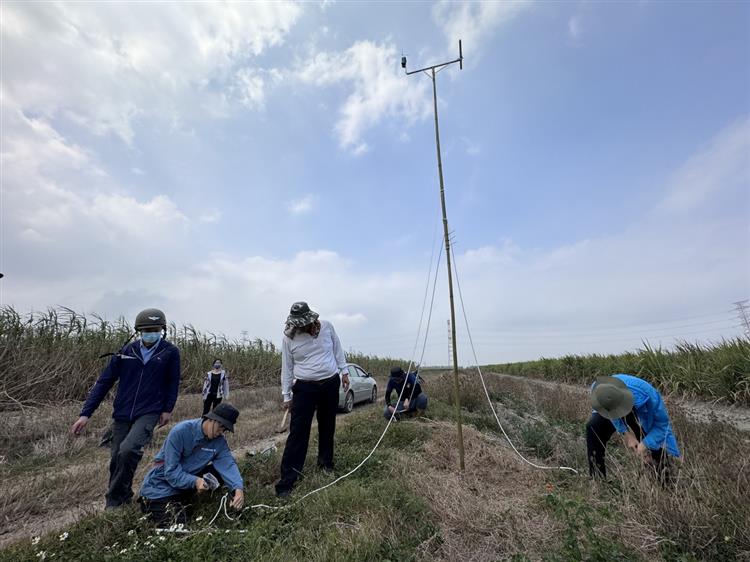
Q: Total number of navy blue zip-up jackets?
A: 1